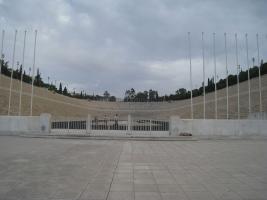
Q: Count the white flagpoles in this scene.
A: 11